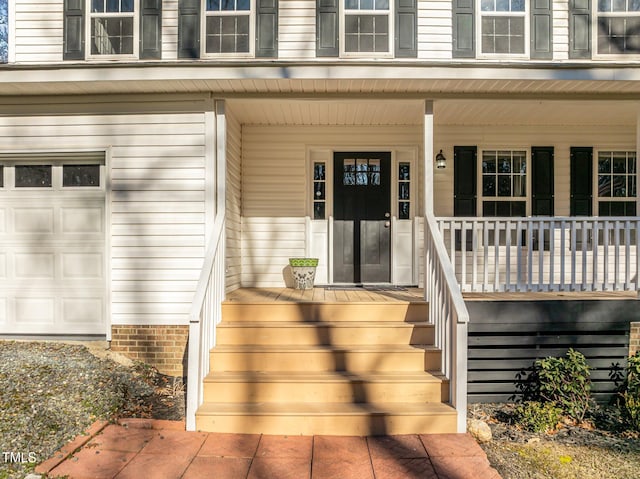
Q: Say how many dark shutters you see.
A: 12